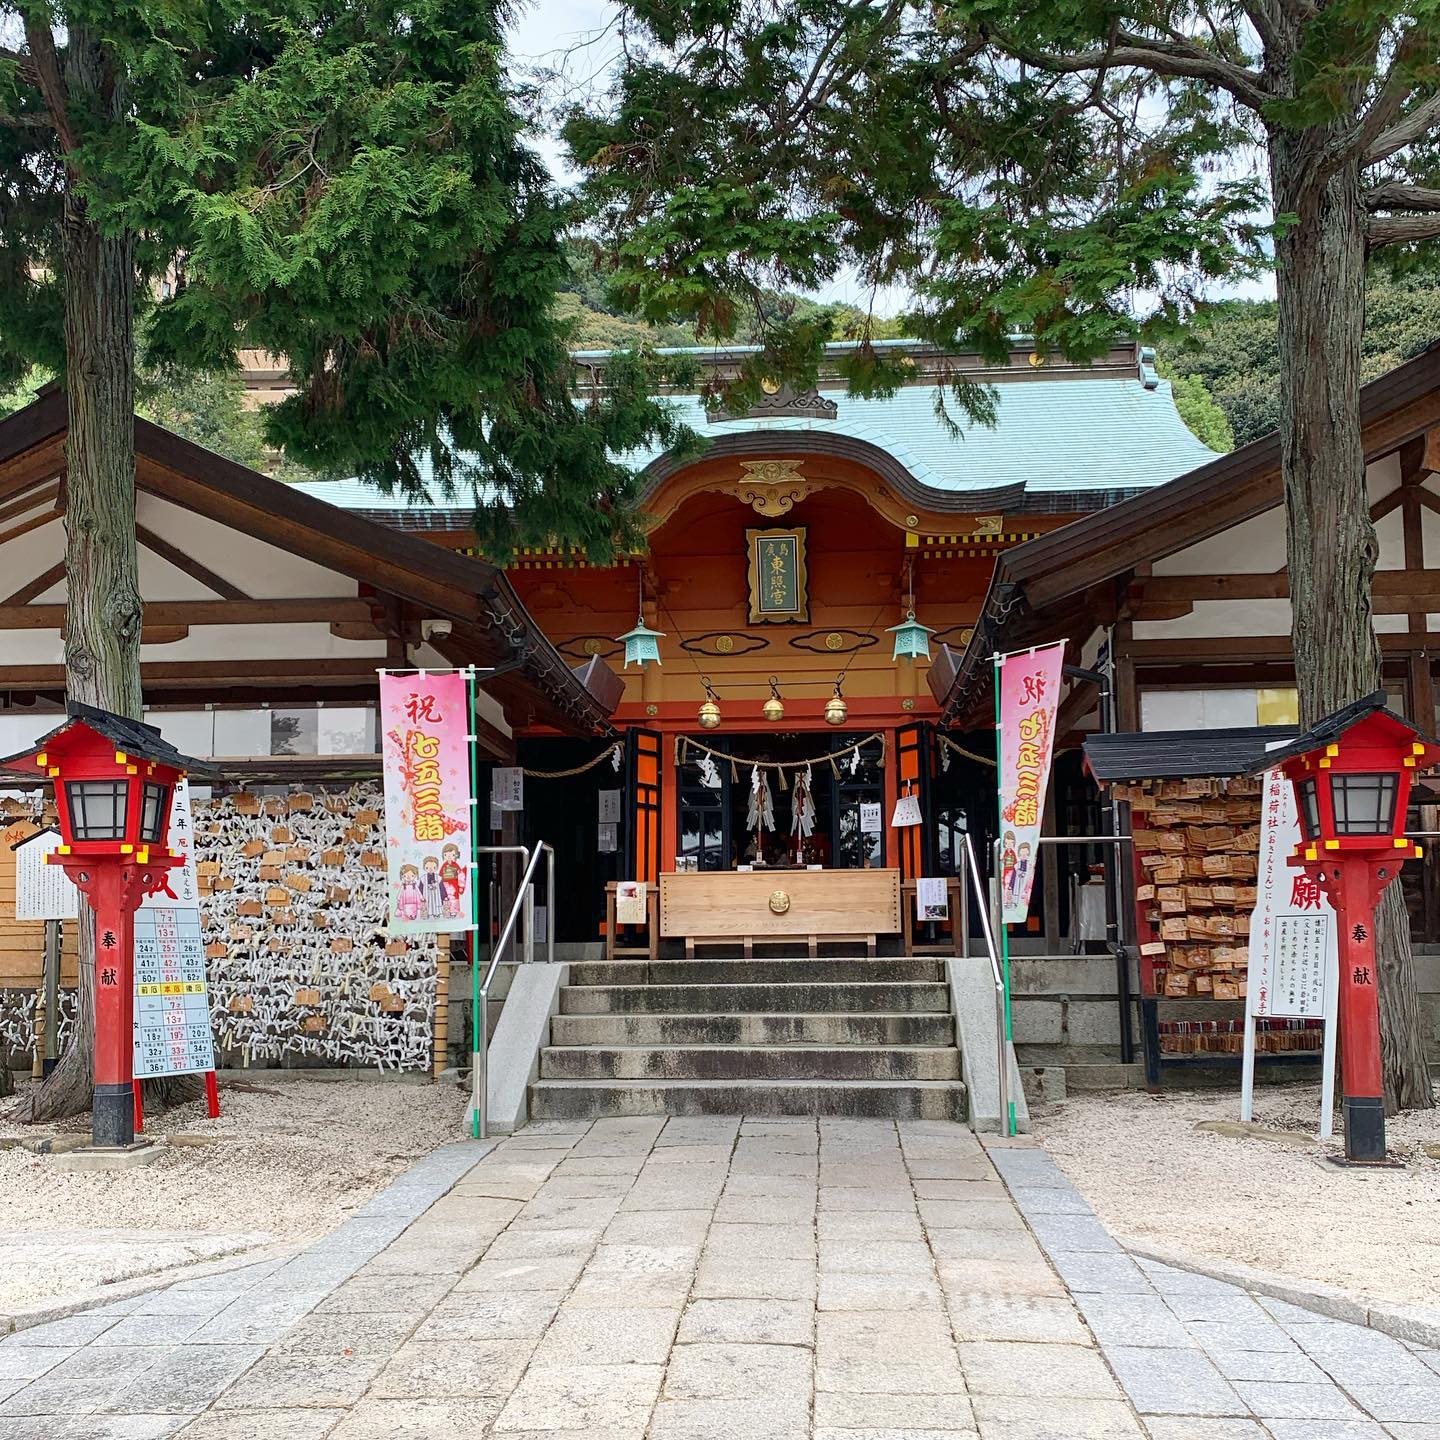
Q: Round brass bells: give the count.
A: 3